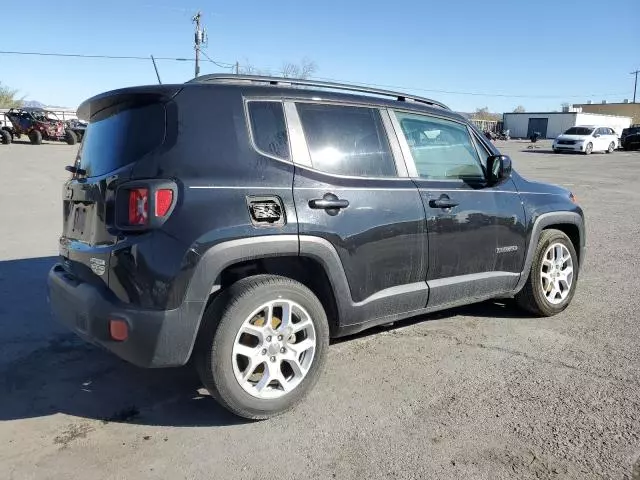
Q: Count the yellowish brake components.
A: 1